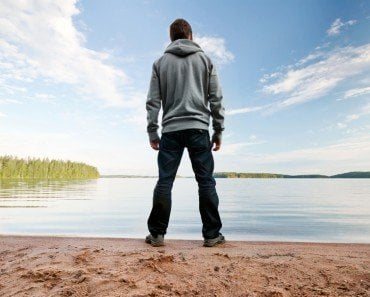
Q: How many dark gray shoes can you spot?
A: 2